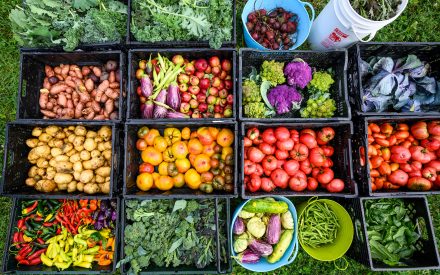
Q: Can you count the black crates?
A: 13